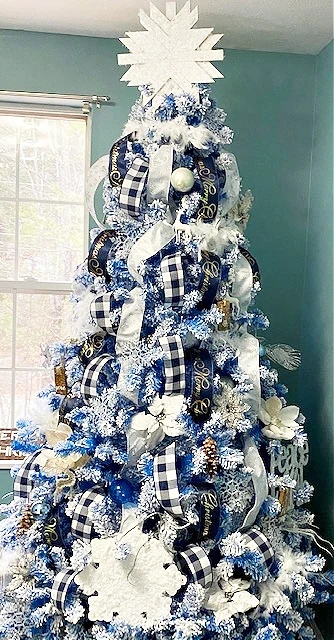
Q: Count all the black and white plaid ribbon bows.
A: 11